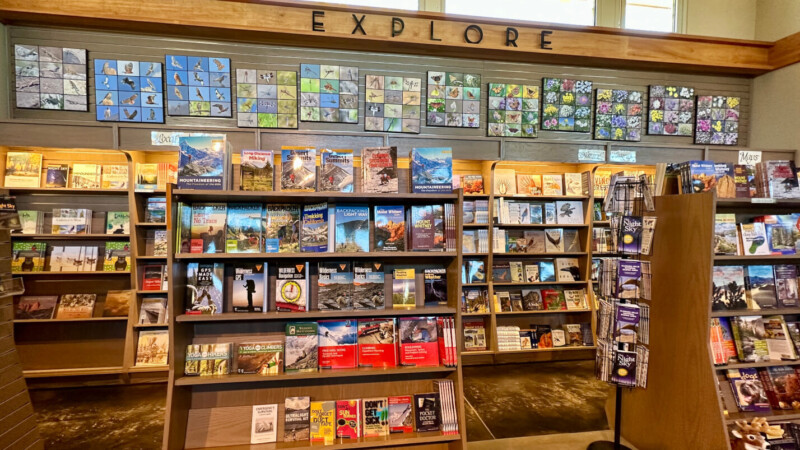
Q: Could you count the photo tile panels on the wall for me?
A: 12